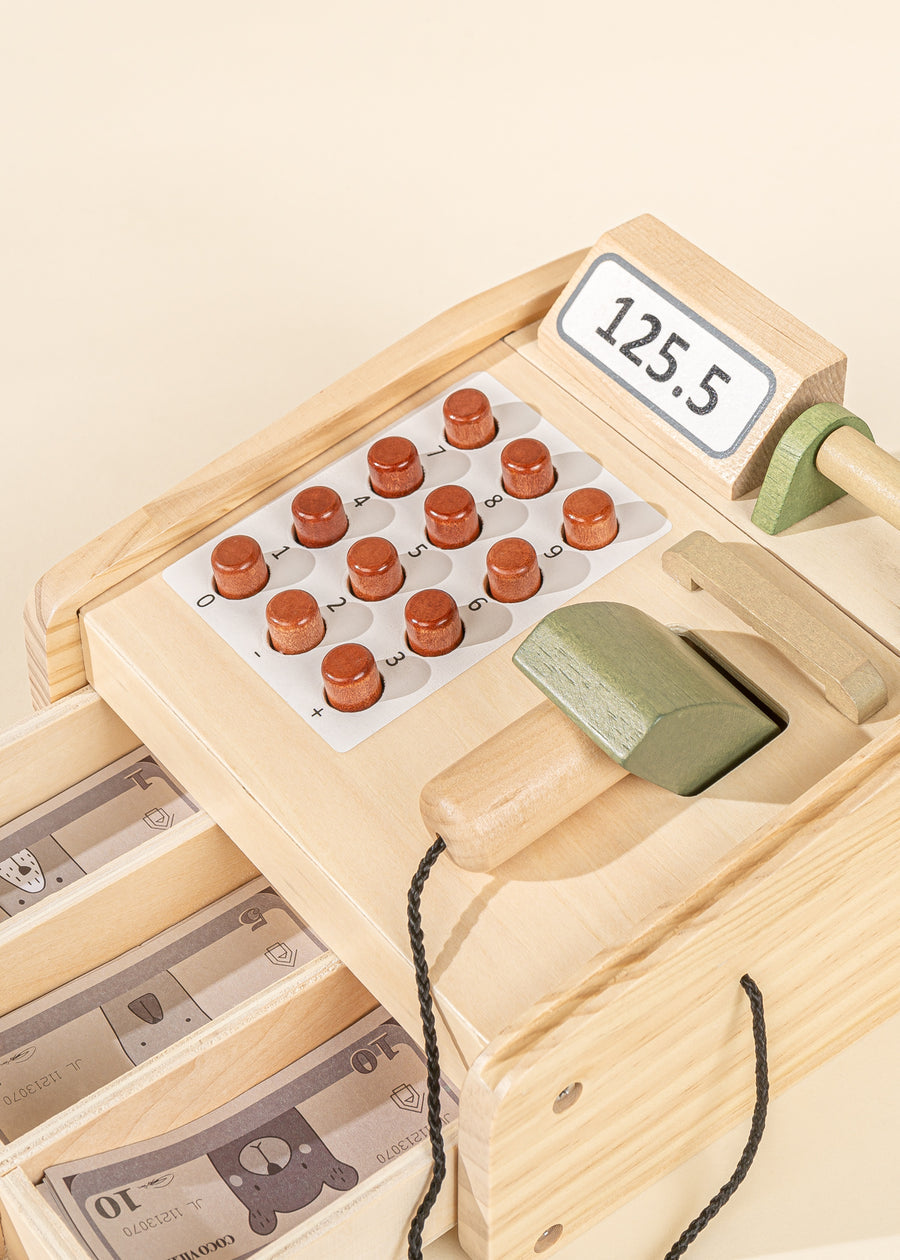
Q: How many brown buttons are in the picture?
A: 12